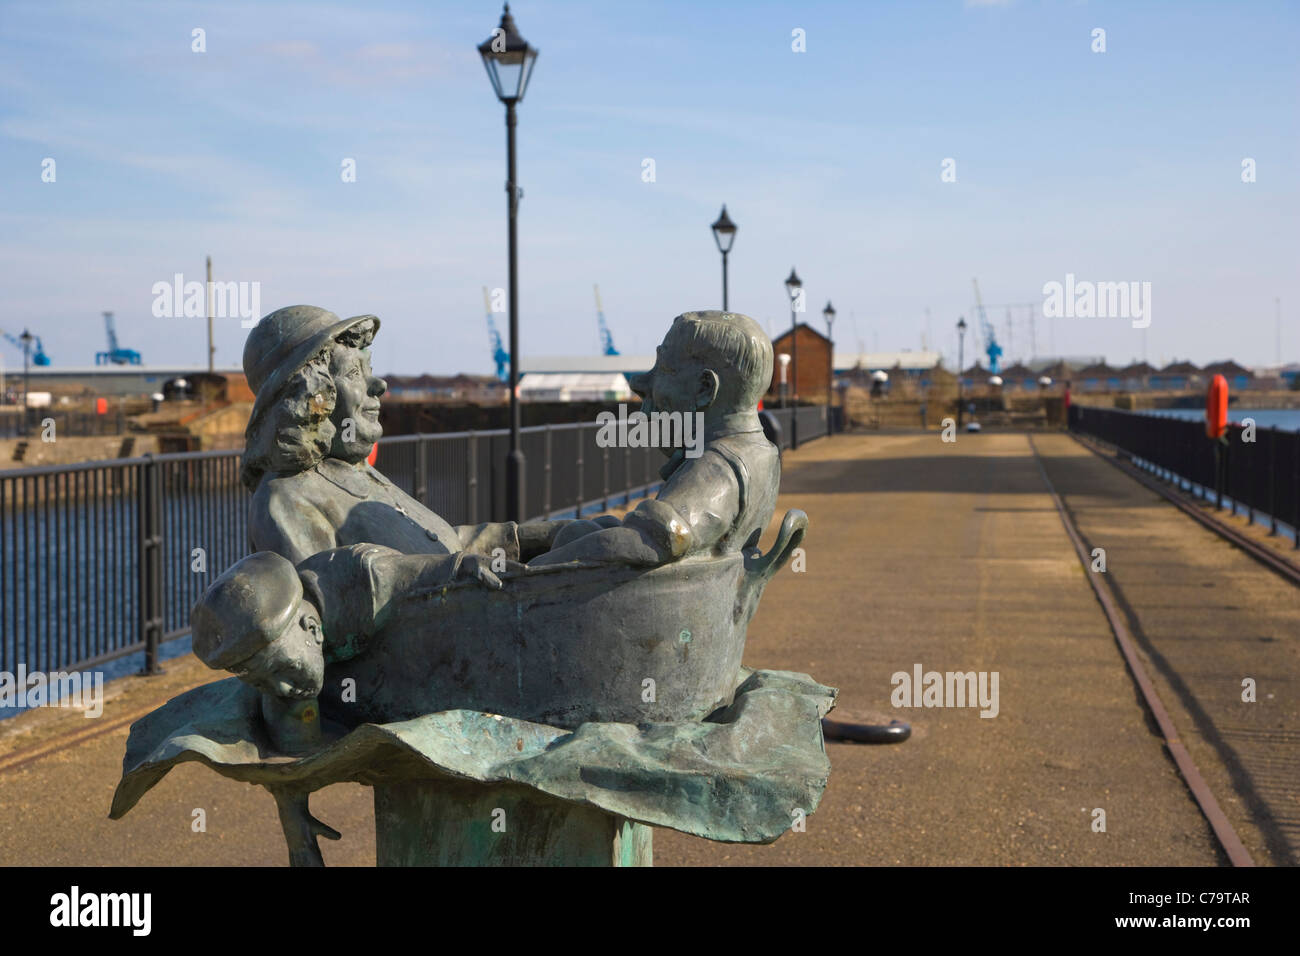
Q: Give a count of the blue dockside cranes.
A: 5